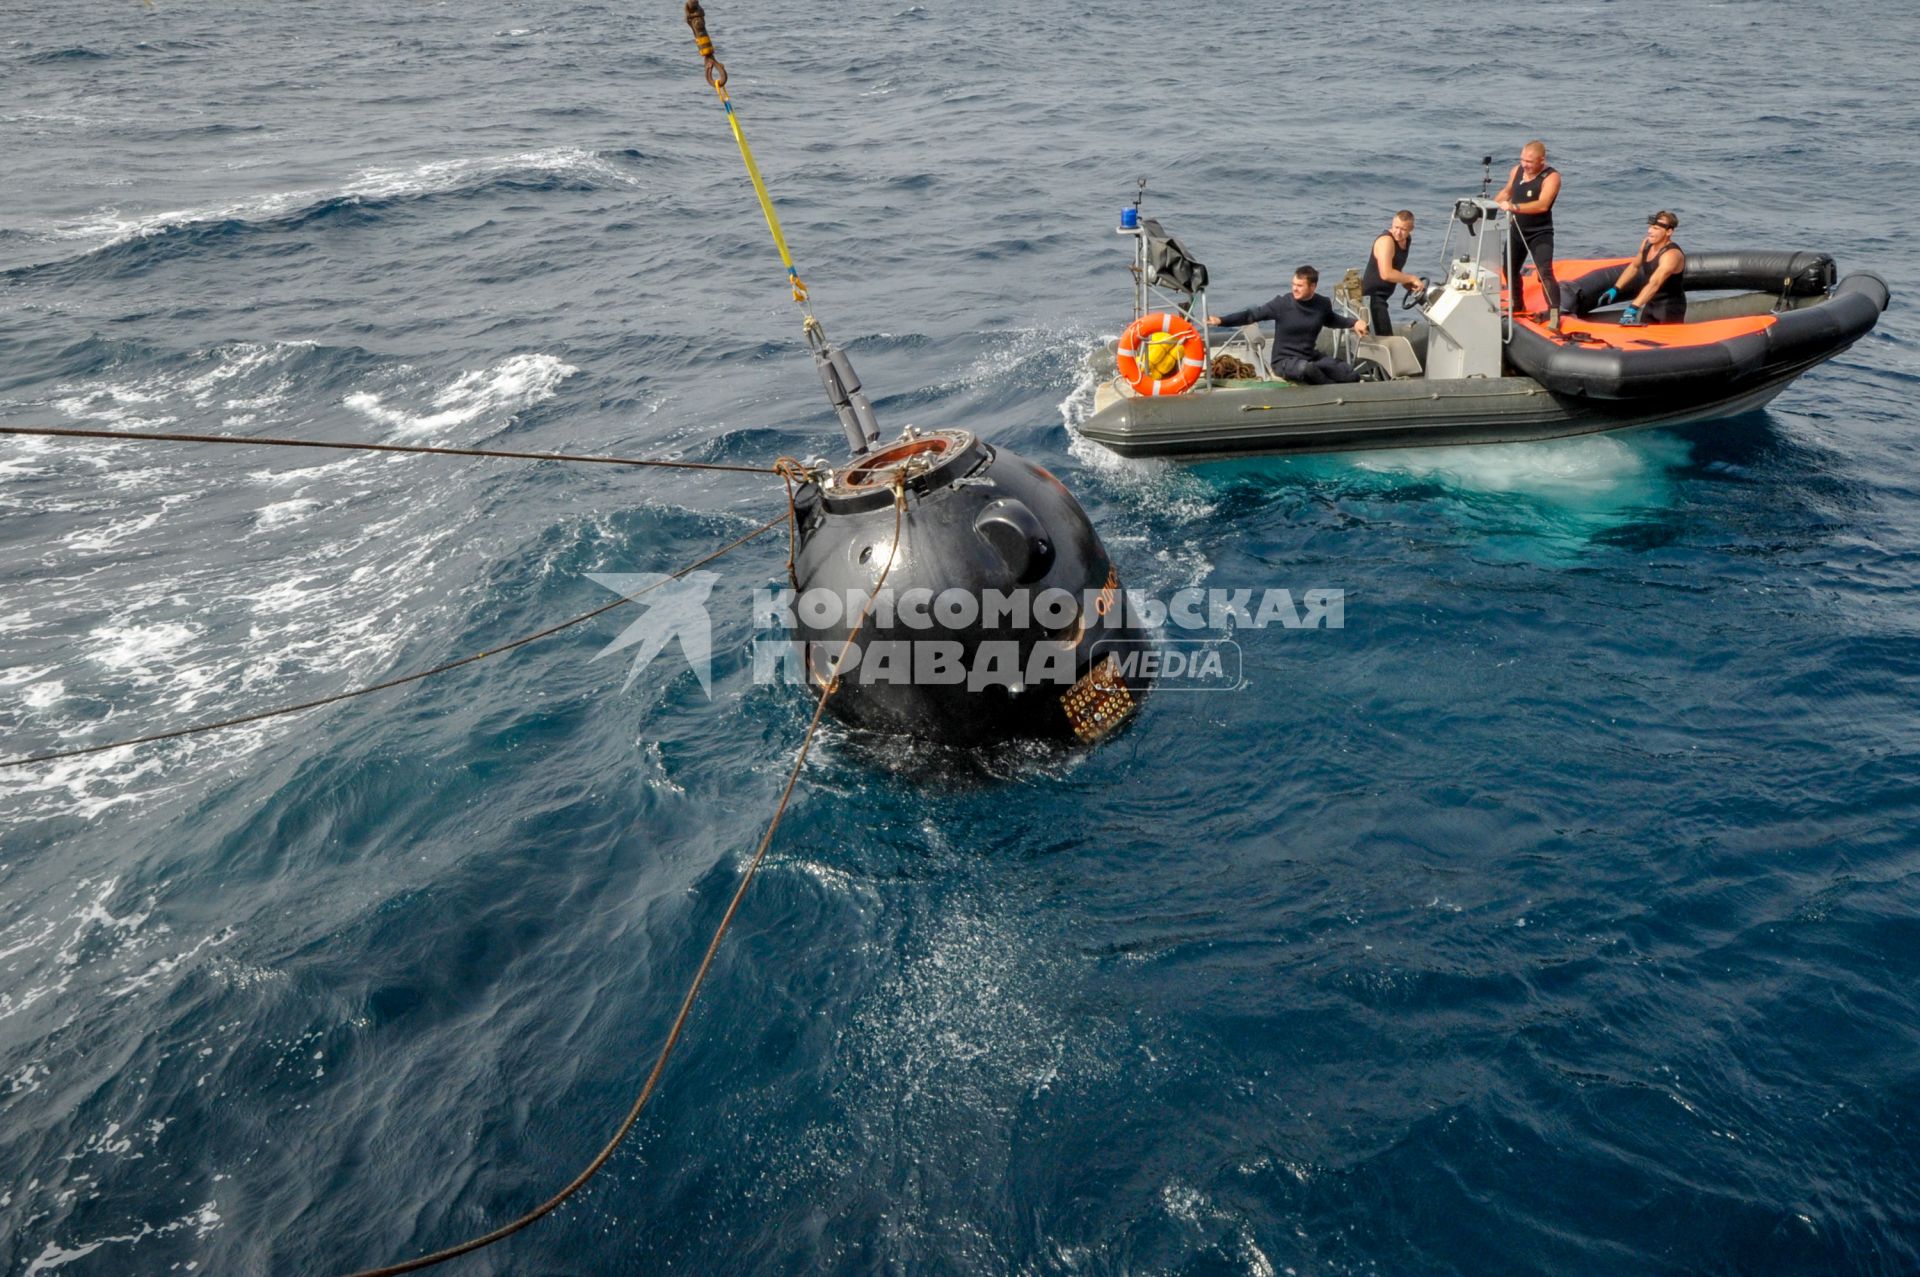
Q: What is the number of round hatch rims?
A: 1